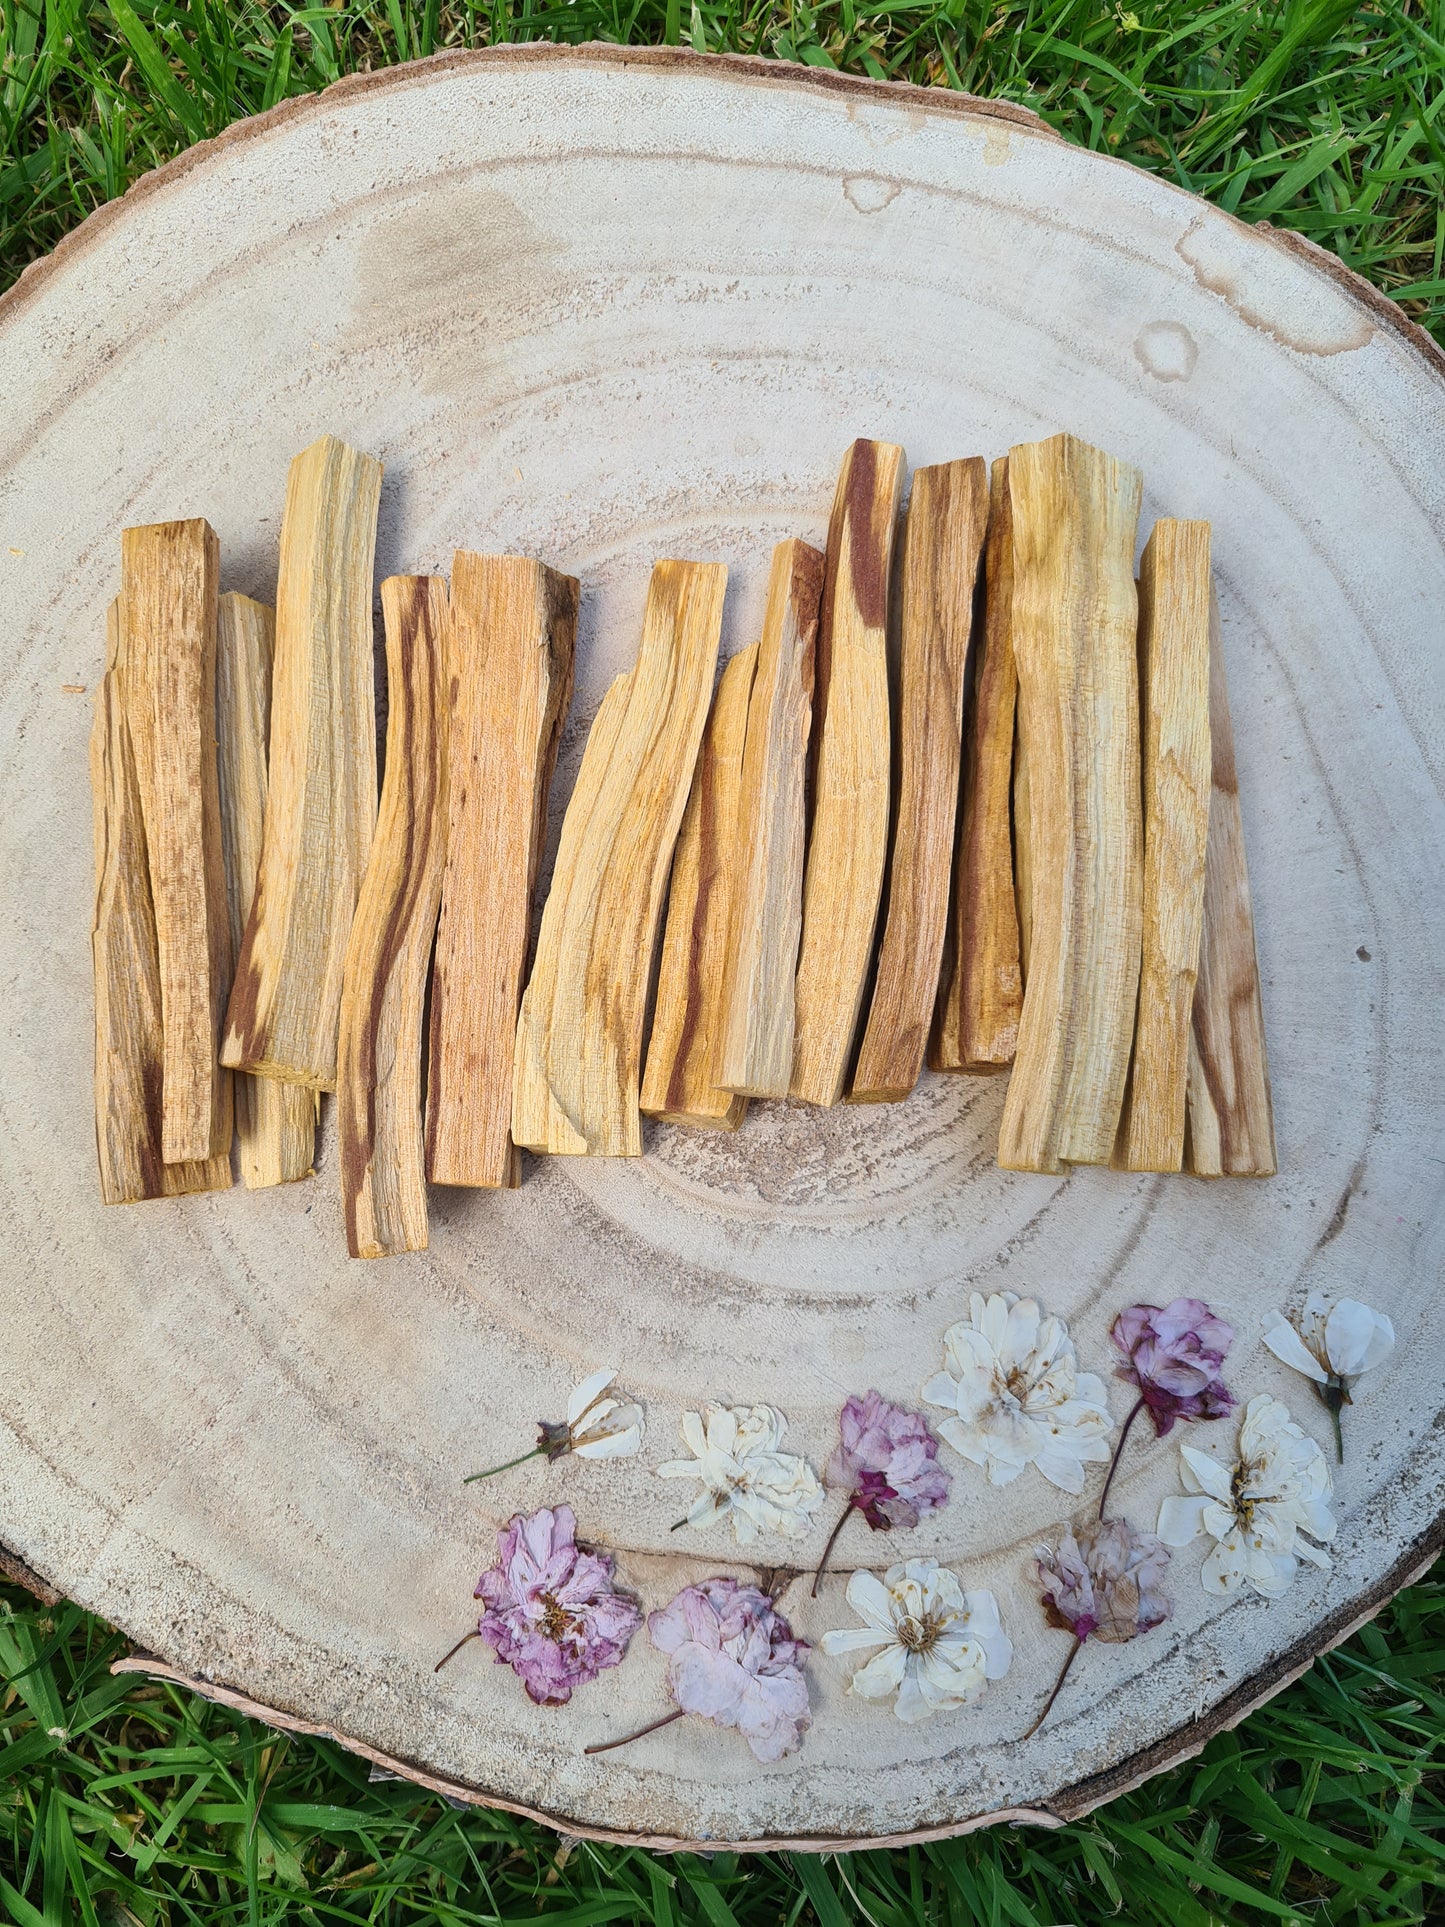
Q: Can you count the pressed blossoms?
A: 11